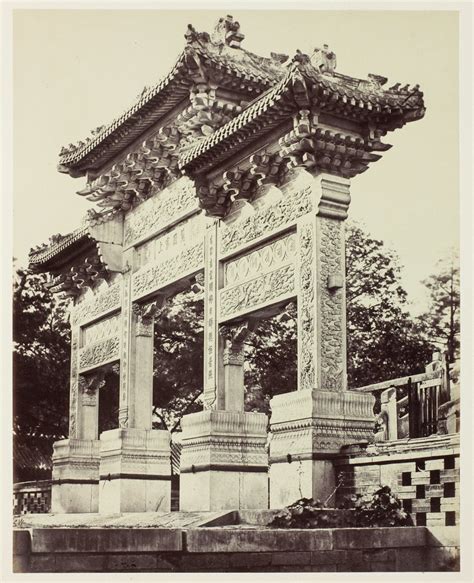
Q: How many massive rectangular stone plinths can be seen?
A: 4